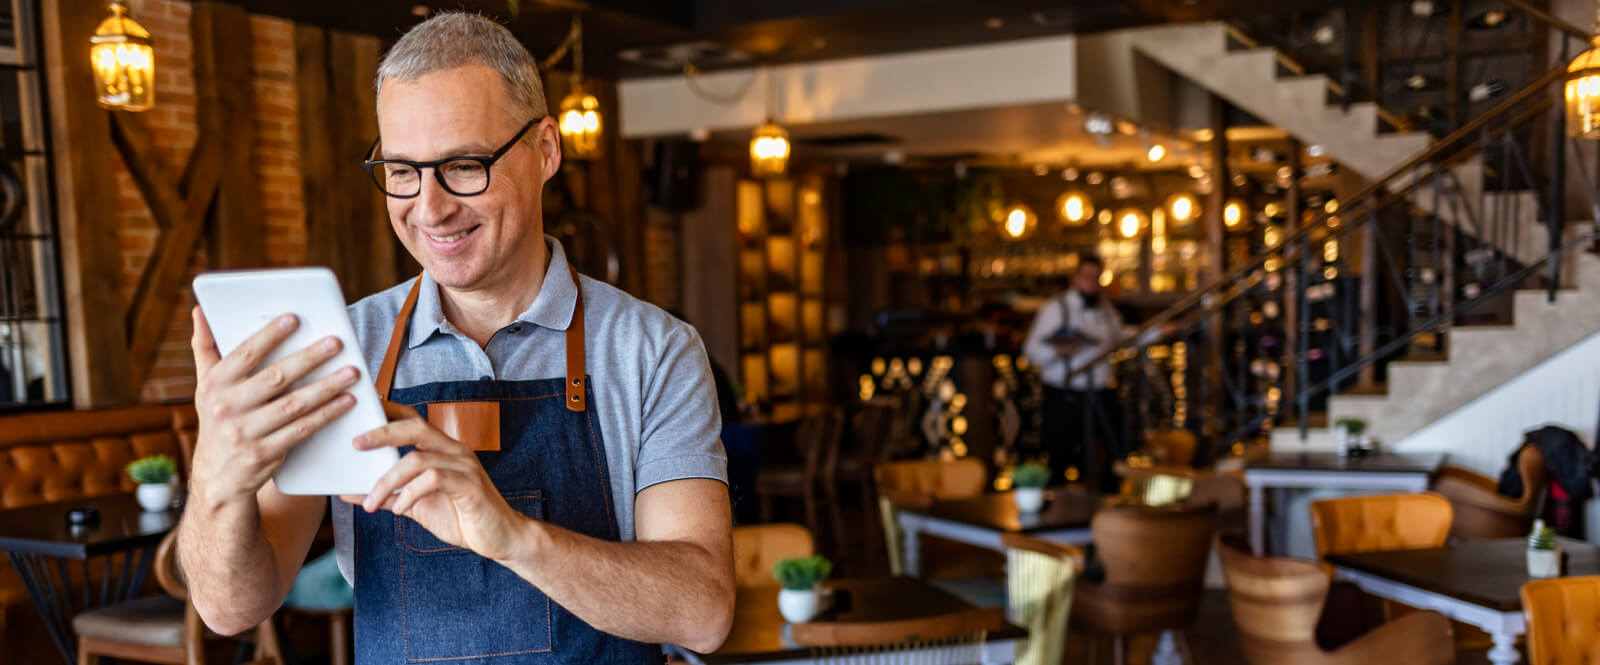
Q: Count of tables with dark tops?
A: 5